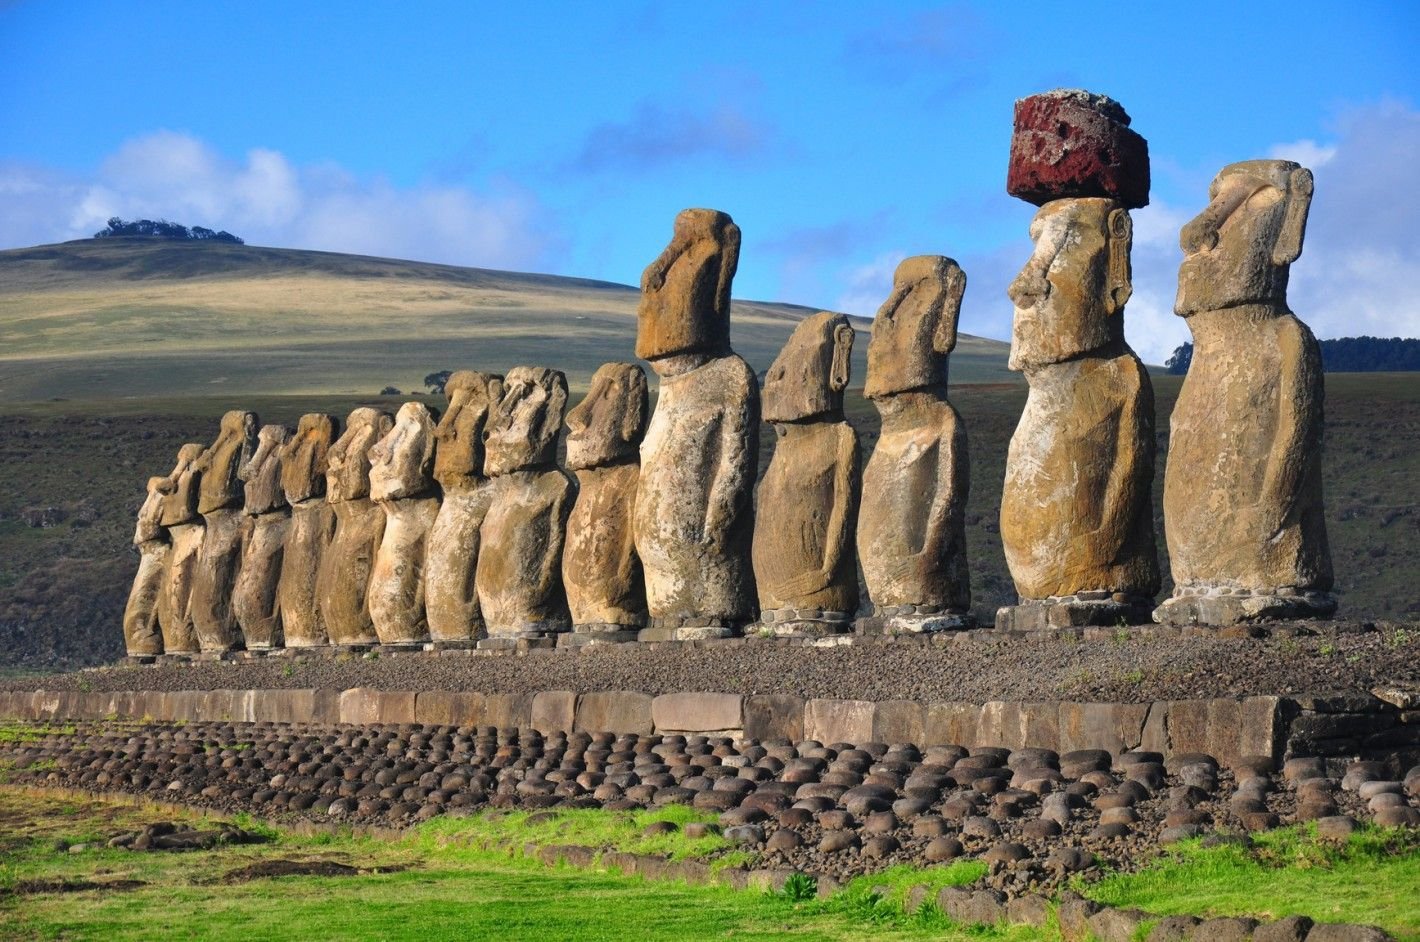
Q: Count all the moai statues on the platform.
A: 15